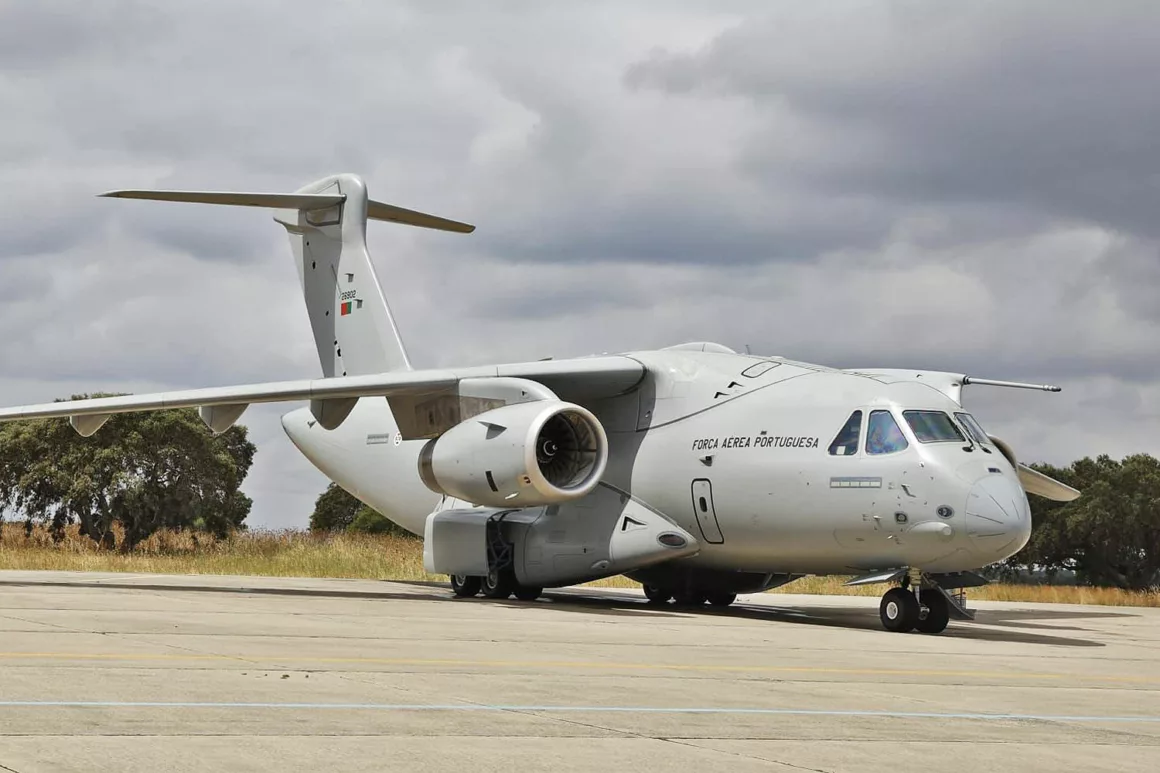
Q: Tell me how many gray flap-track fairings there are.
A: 3